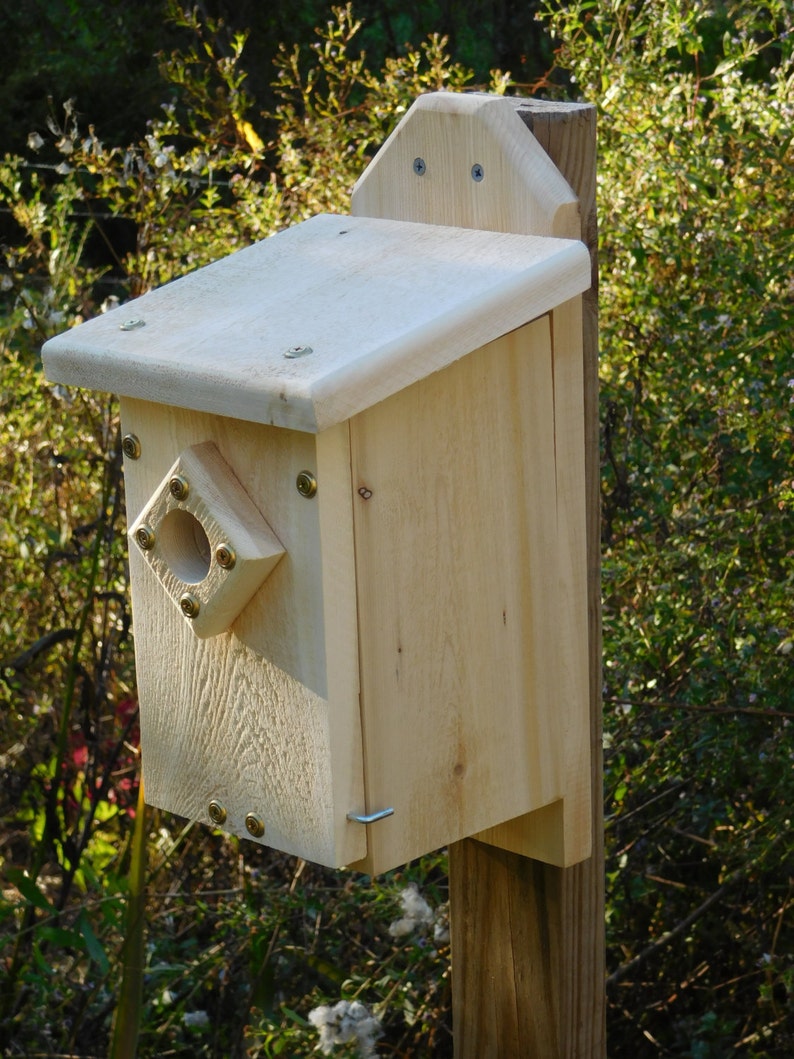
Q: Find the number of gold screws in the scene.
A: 8